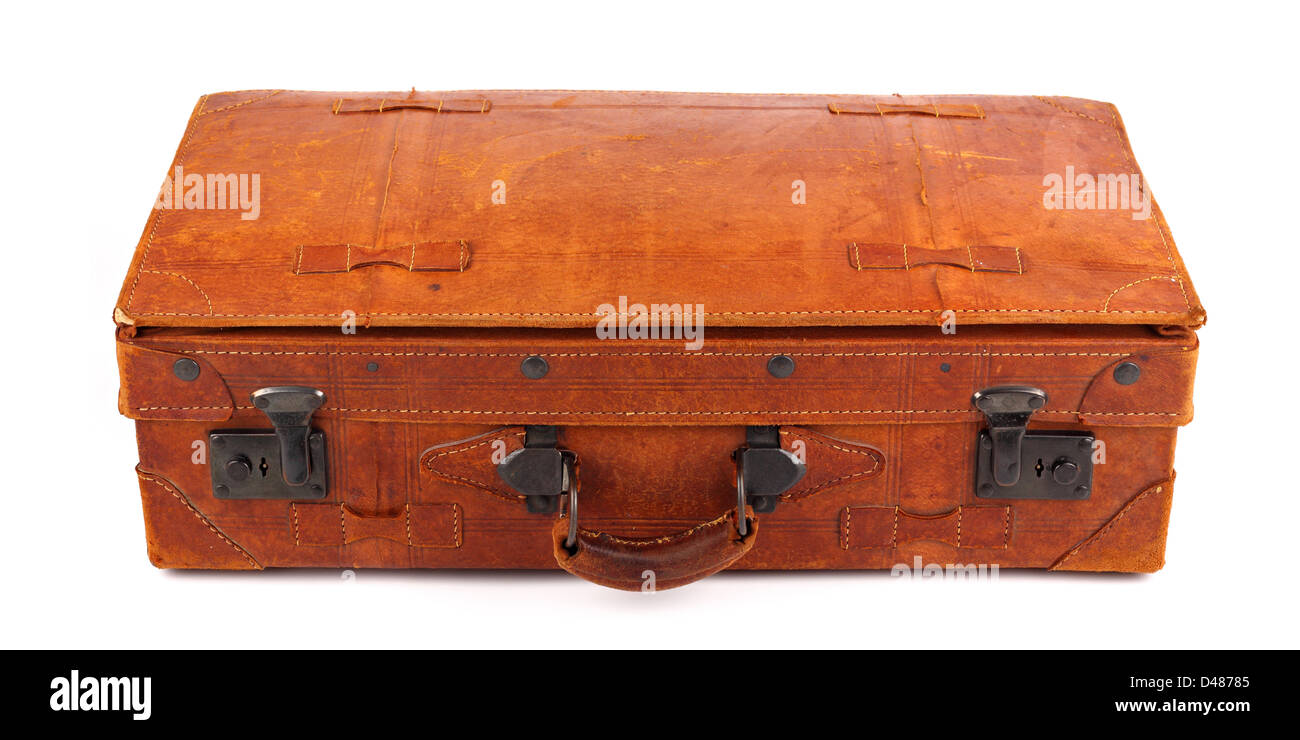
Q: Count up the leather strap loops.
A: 6